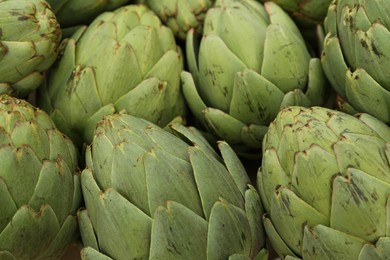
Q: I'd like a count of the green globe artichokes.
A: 10